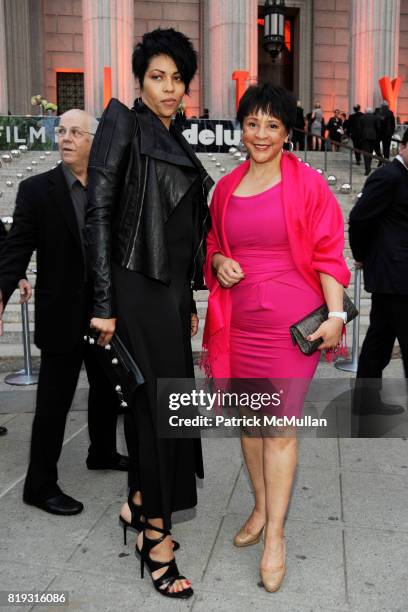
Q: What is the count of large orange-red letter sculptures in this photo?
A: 3